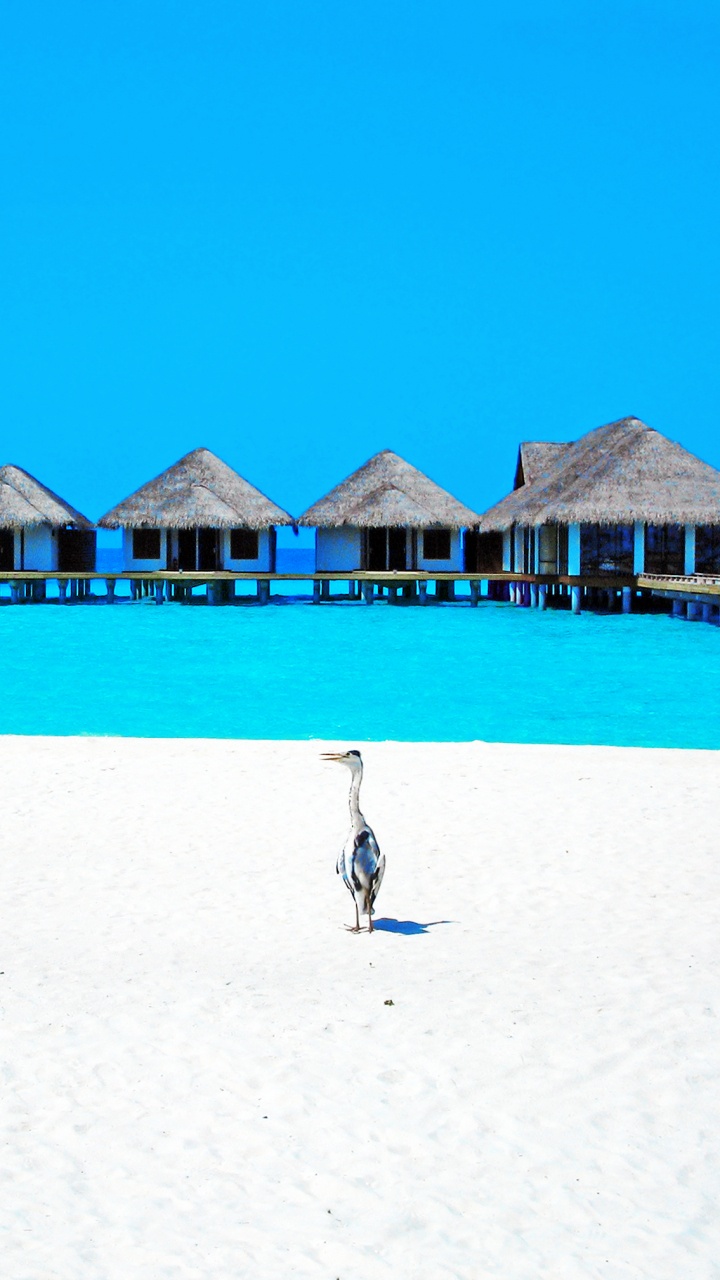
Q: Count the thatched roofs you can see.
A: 4